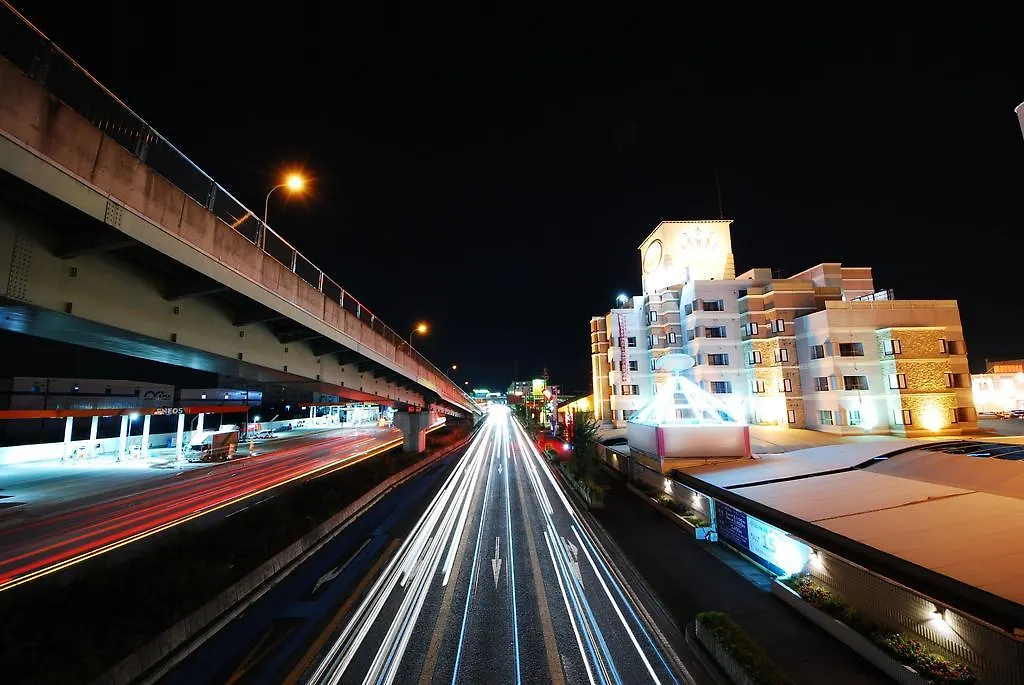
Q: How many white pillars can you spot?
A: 6